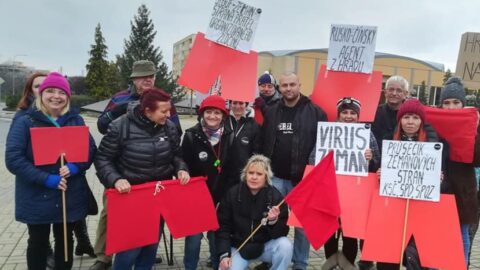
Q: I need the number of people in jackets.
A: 13